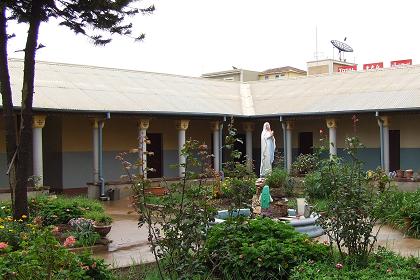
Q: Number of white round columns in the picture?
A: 9